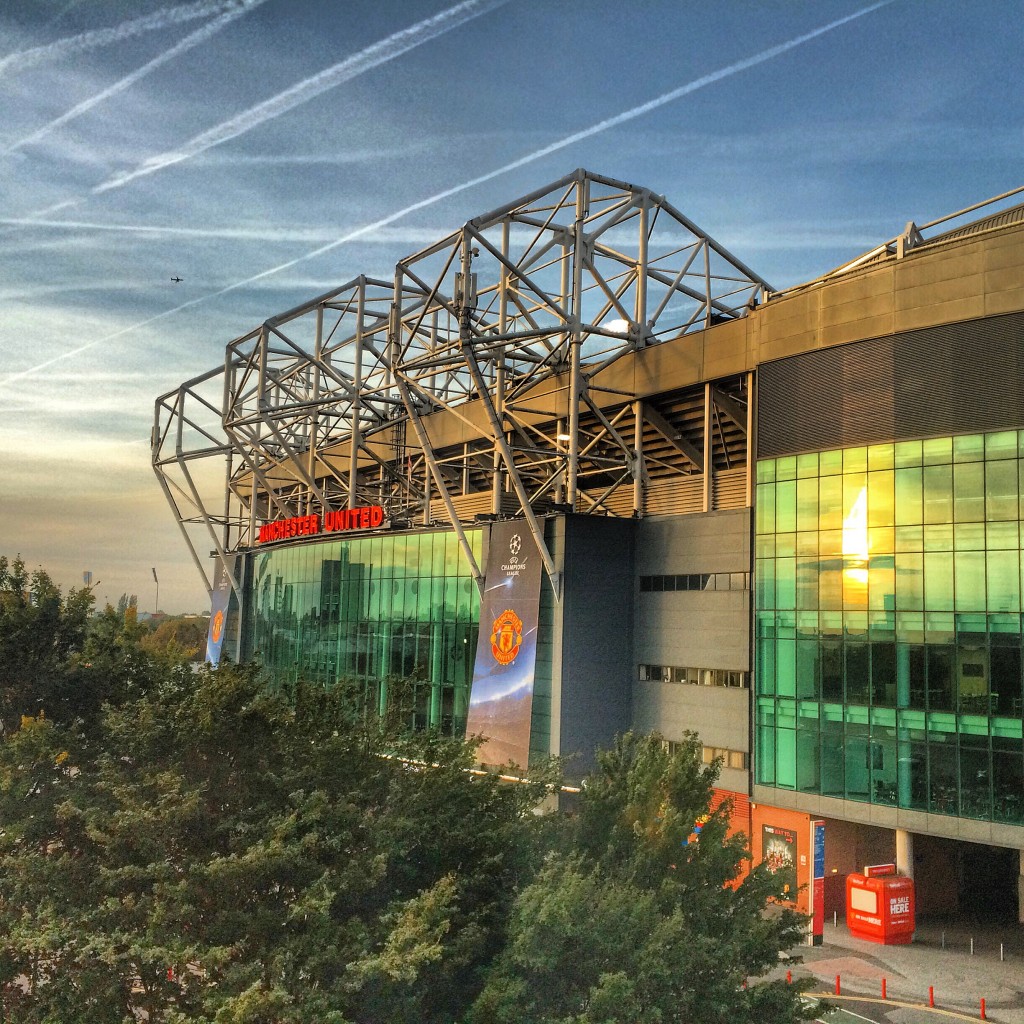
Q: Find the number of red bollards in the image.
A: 5